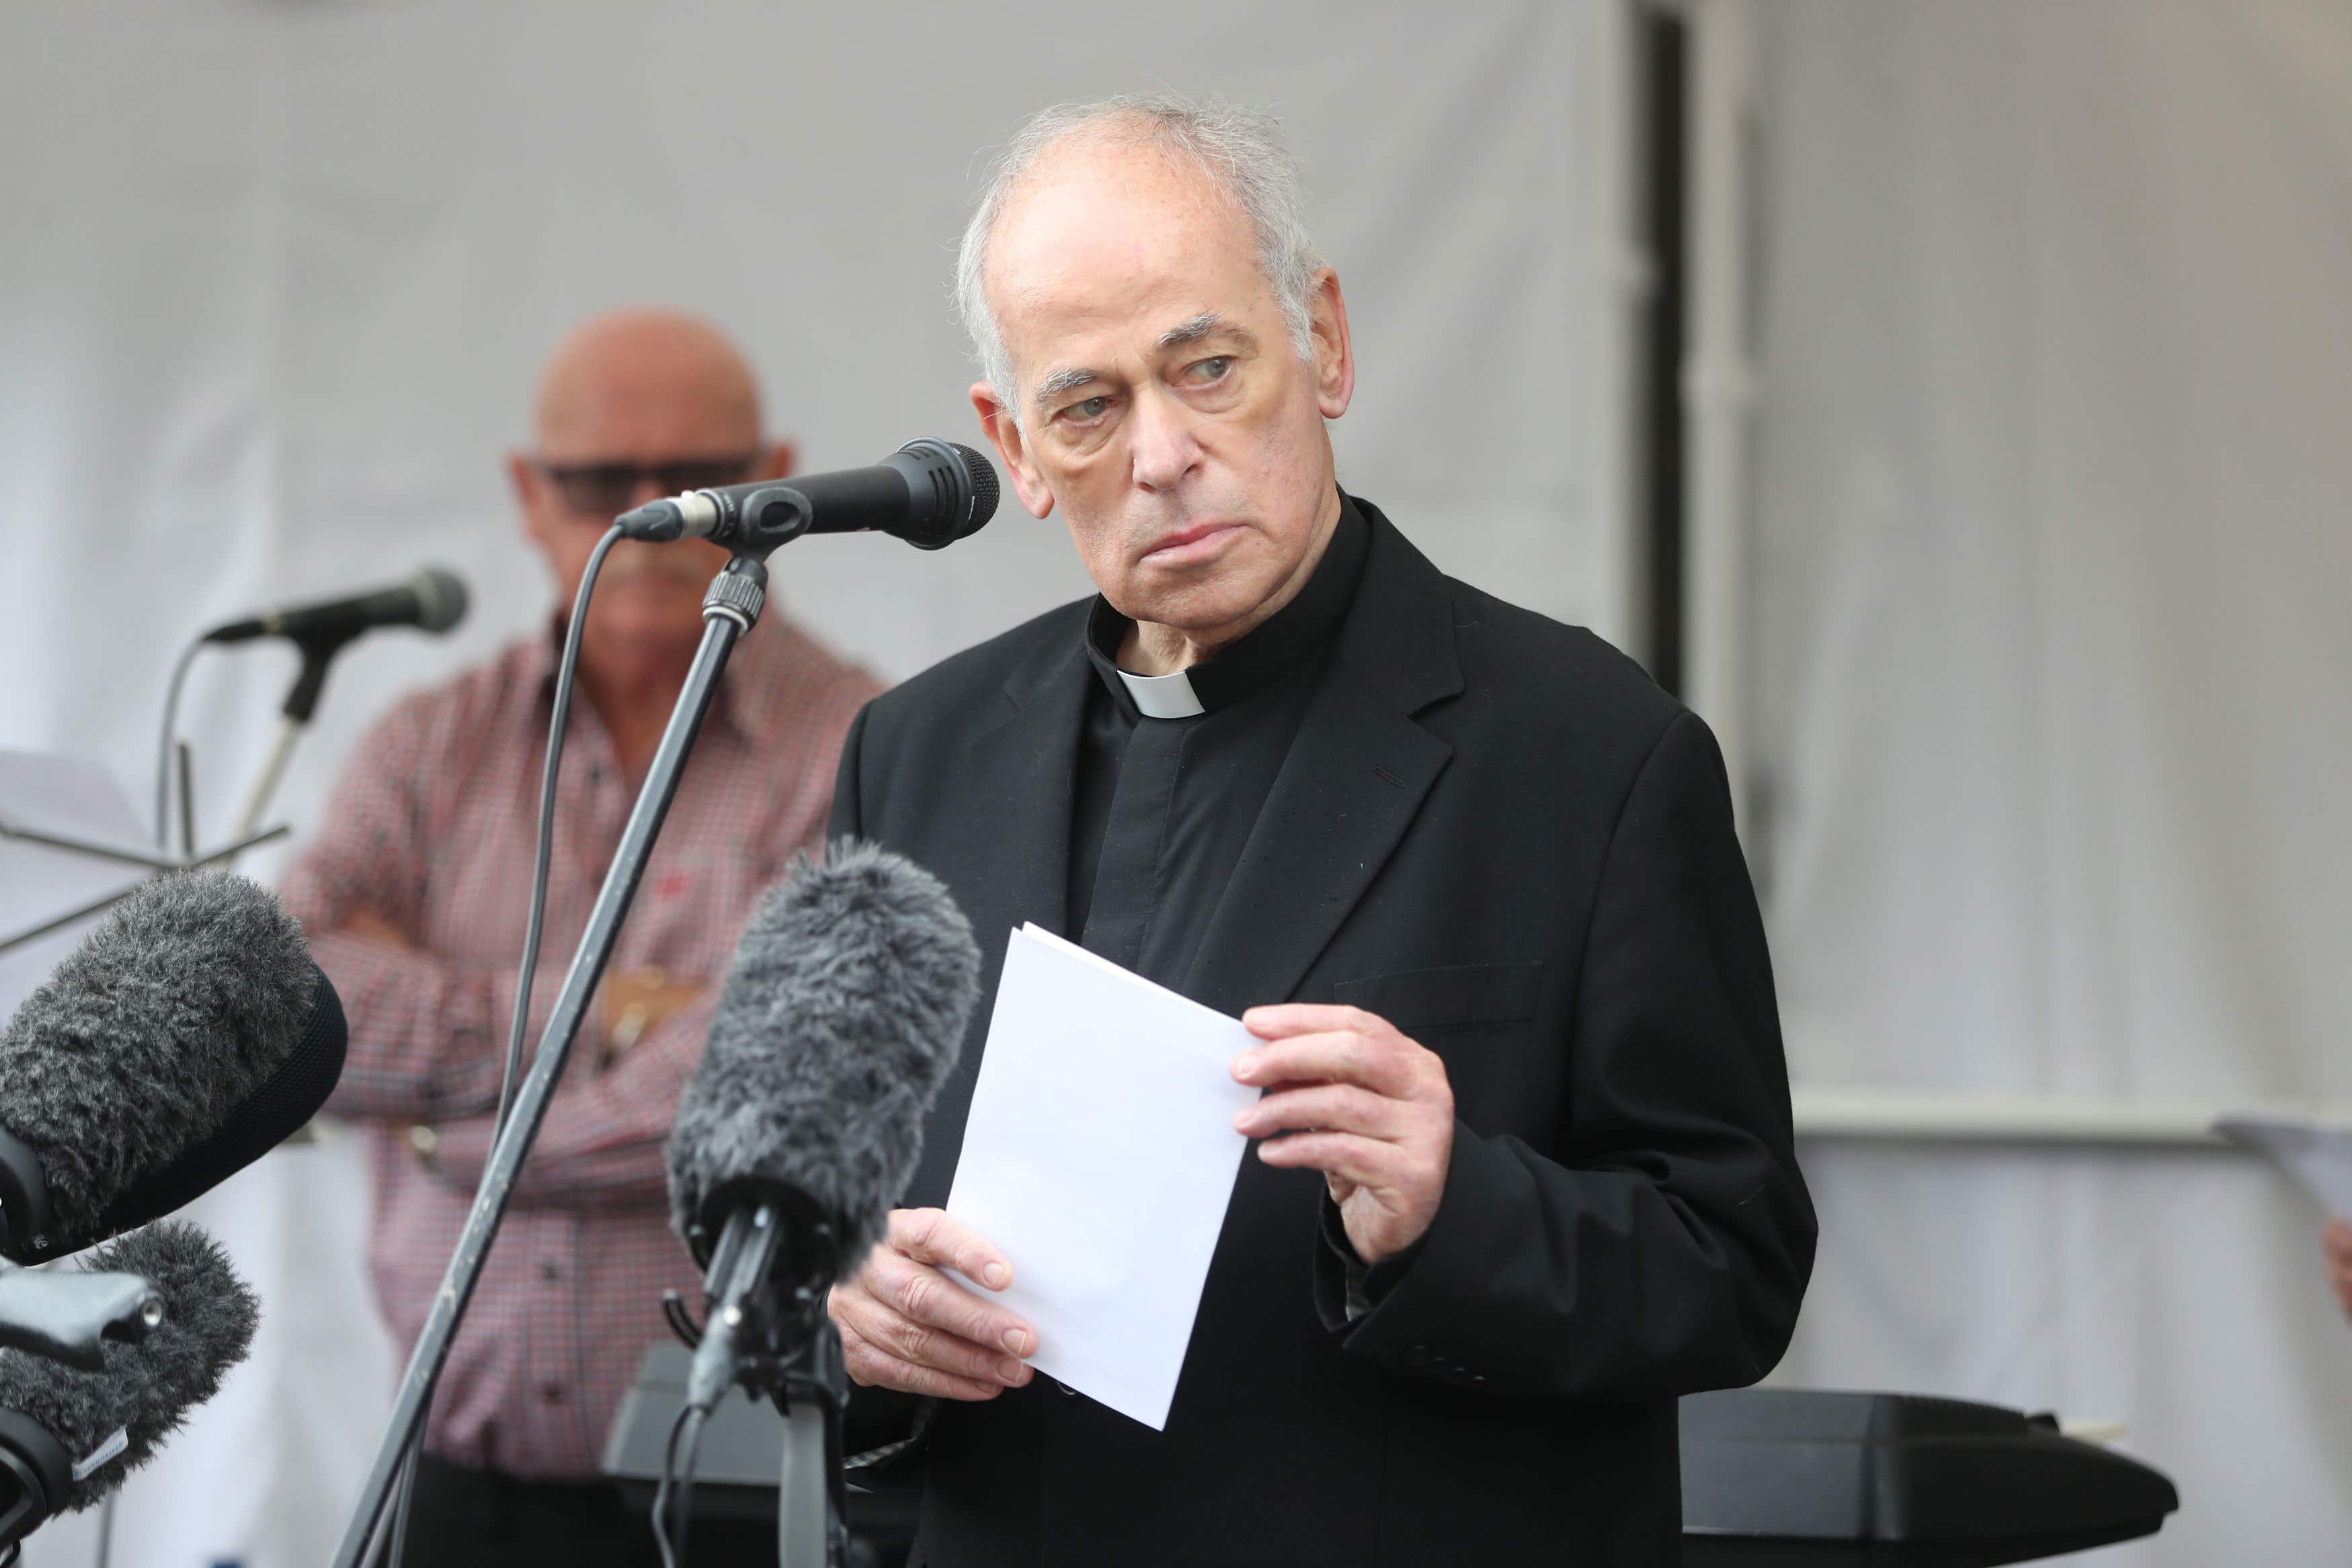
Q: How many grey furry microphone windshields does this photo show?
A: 3